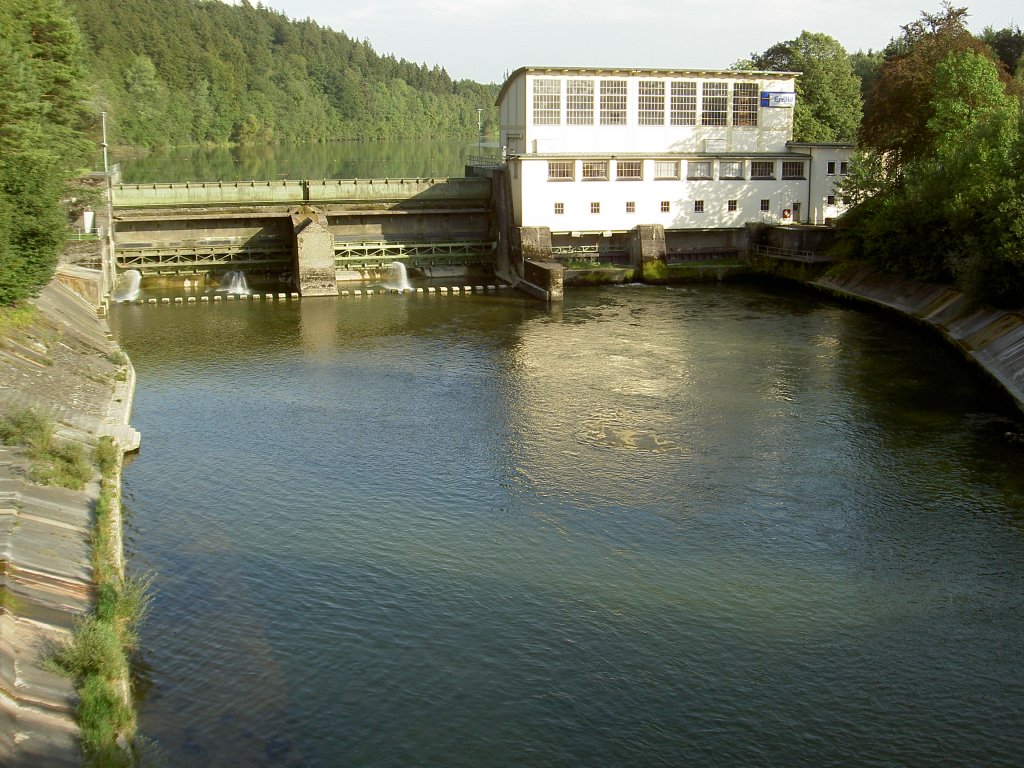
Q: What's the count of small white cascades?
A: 3